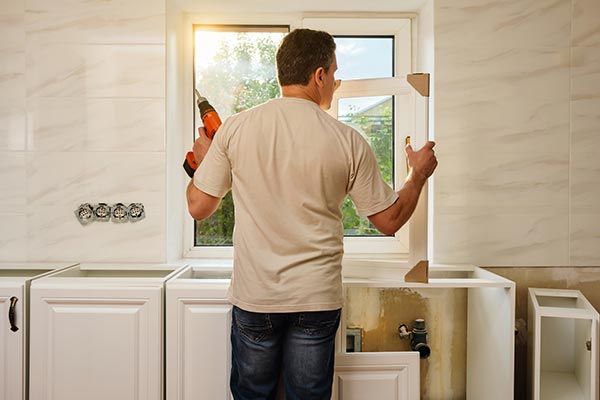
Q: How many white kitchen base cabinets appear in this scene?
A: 5